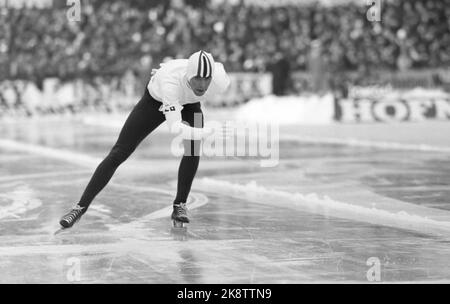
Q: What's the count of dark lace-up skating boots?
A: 2